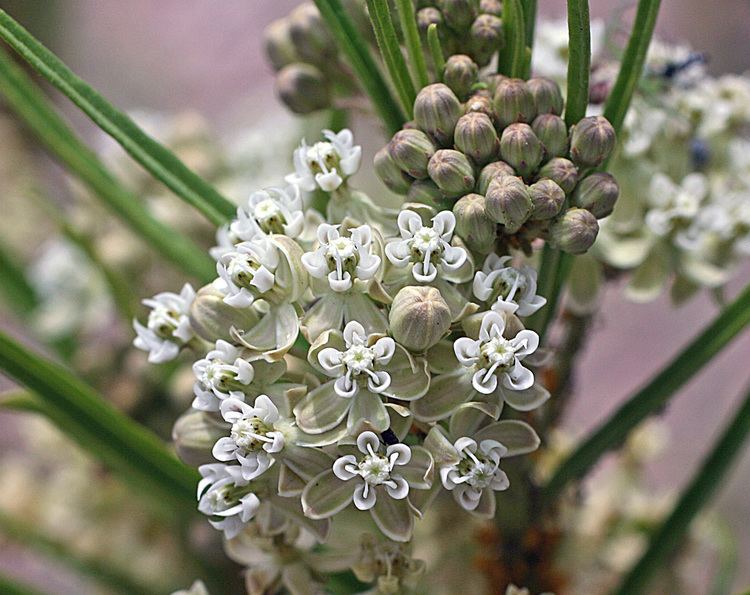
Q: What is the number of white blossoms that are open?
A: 14